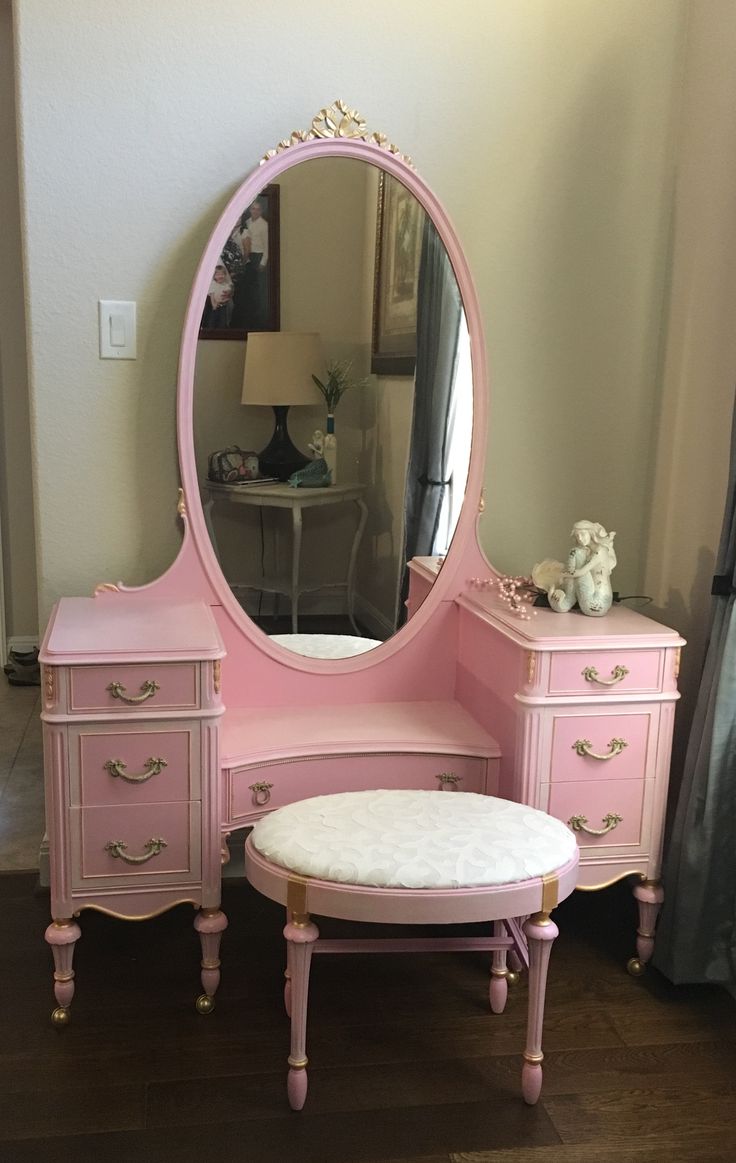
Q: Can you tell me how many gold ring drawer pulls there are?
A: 2